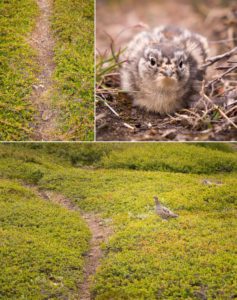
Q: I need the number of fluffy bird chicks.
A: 1